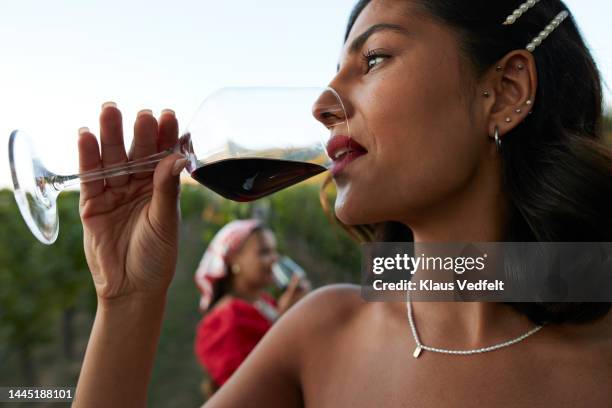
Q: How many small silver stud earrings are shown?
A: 6